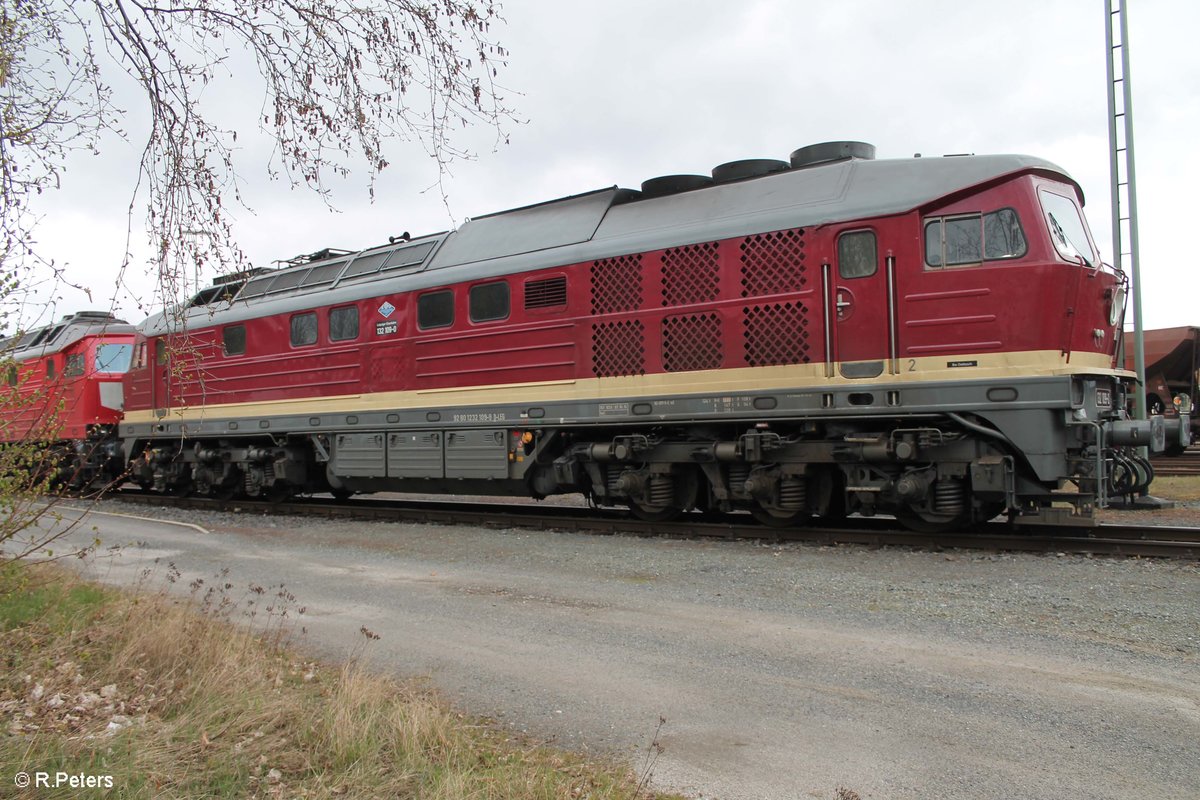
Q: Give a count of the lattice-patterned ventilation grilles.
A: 6